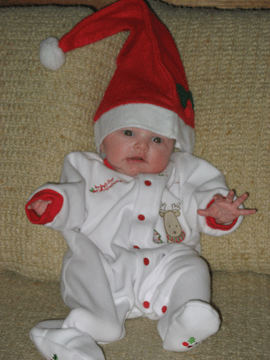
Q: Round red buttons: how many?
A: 6